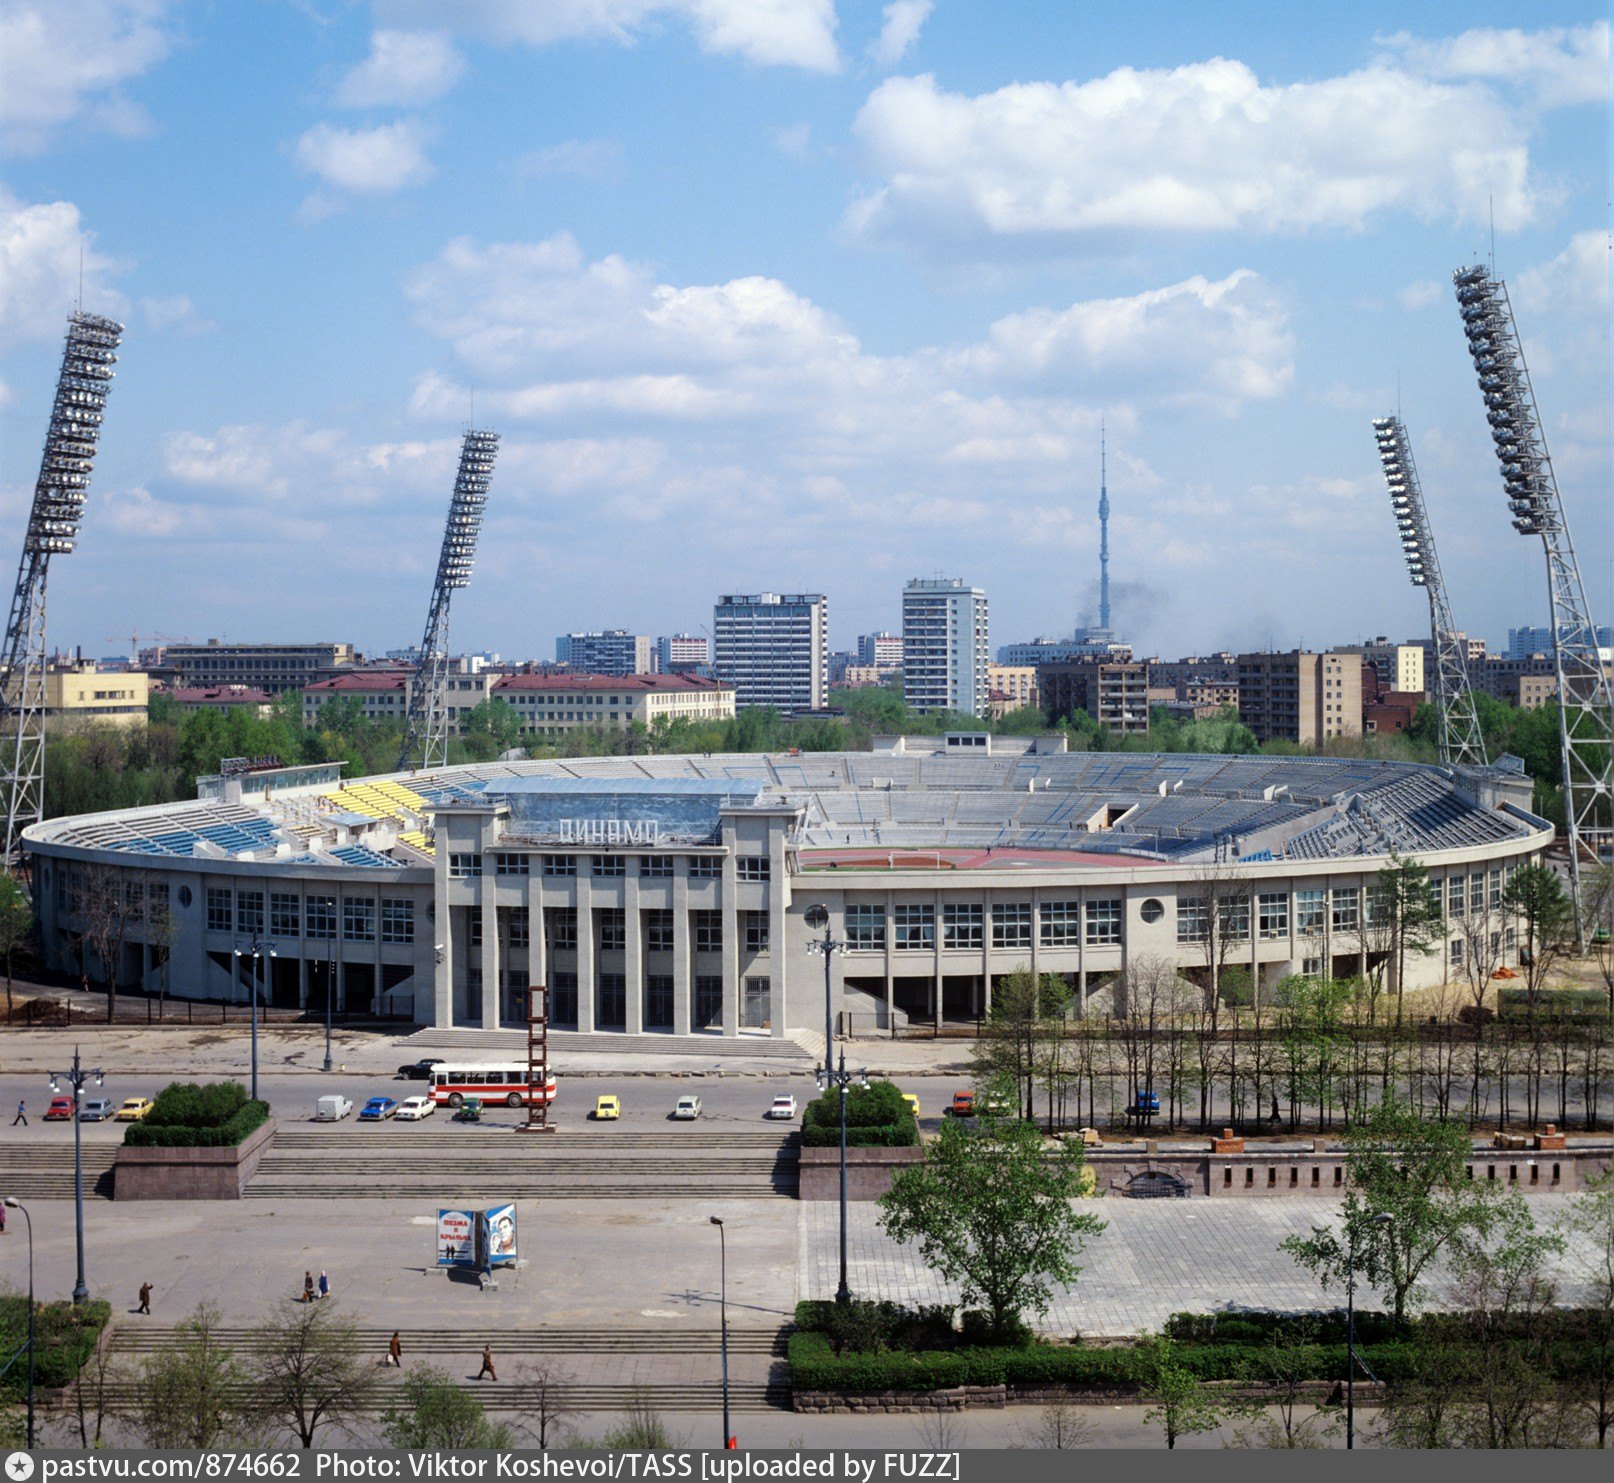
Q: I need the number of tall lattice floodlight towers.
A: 4